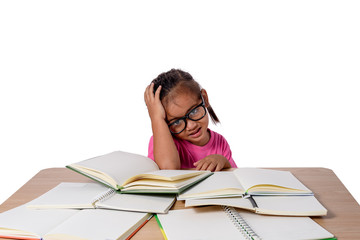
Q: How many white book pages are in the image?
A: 12